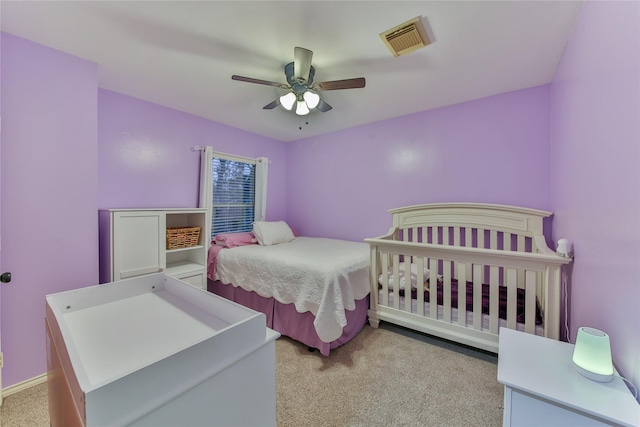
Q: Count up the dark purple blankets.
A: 1